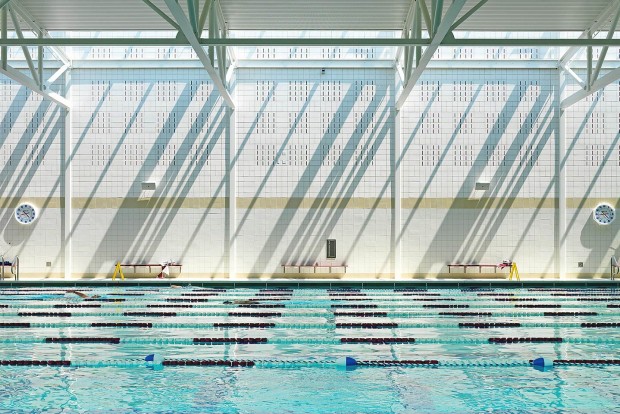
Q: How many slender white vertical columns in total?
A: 4